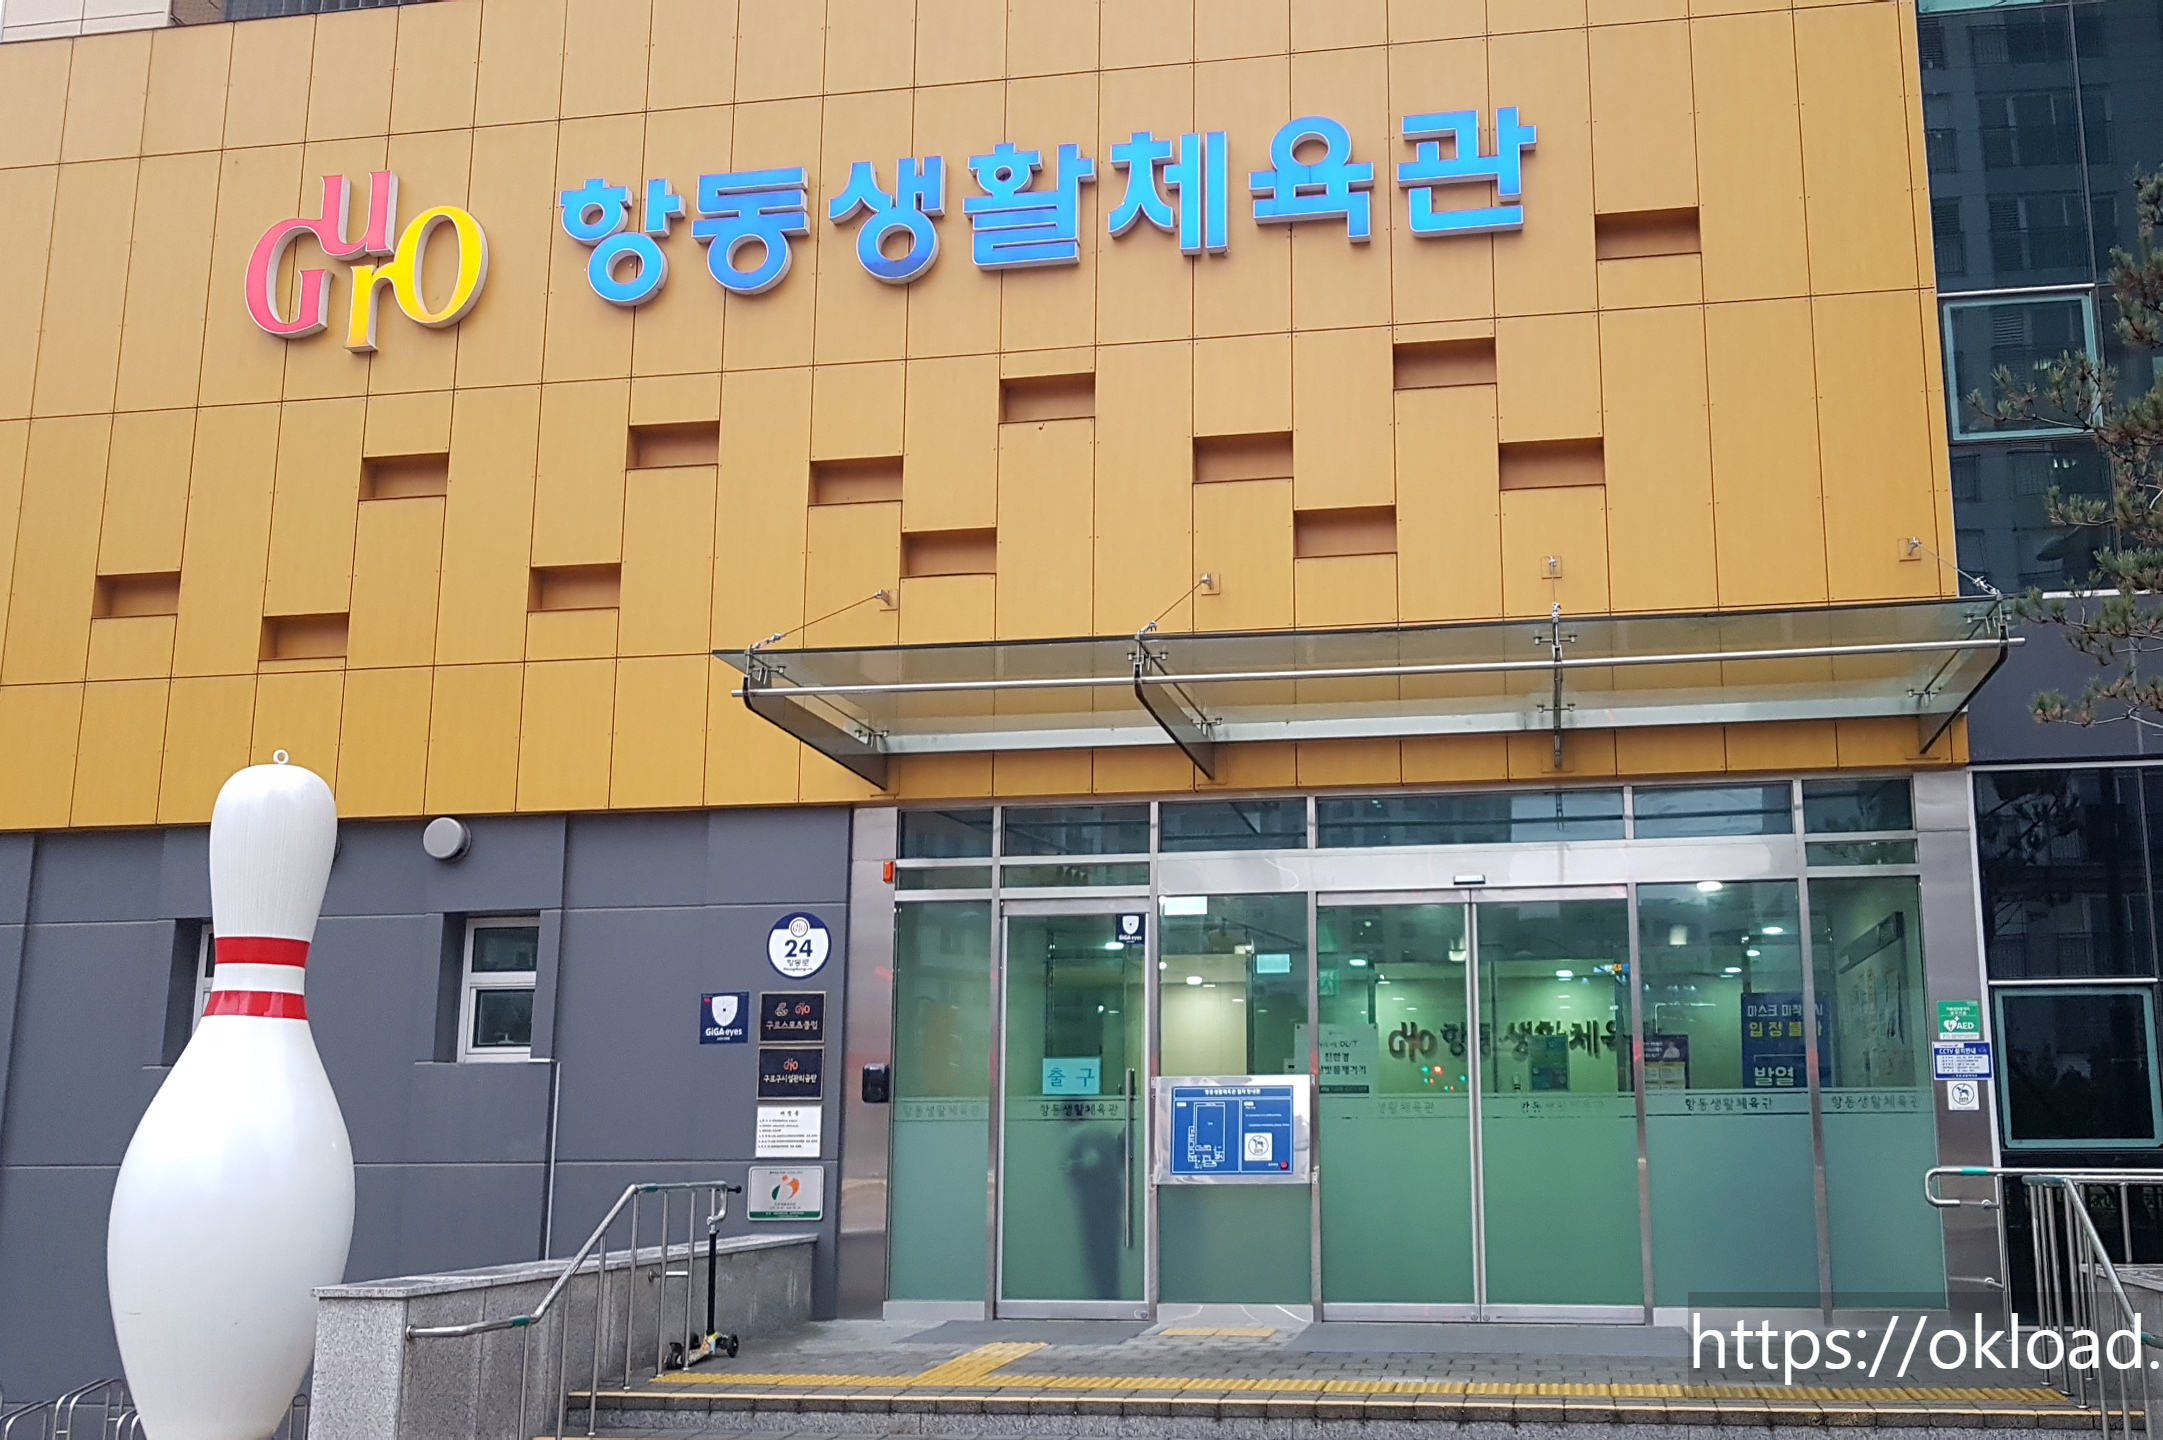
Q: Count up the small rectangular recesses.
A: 13